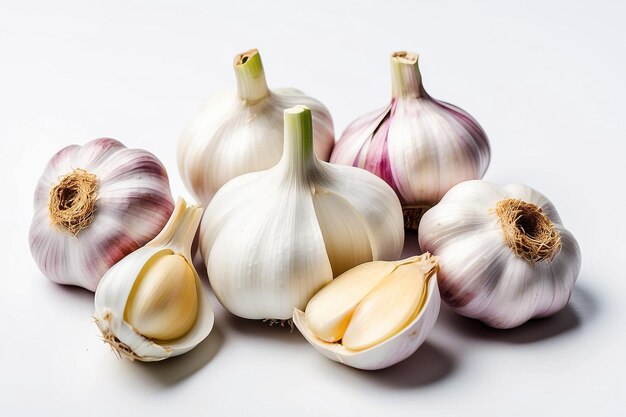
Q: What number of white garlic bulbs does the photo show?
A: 2